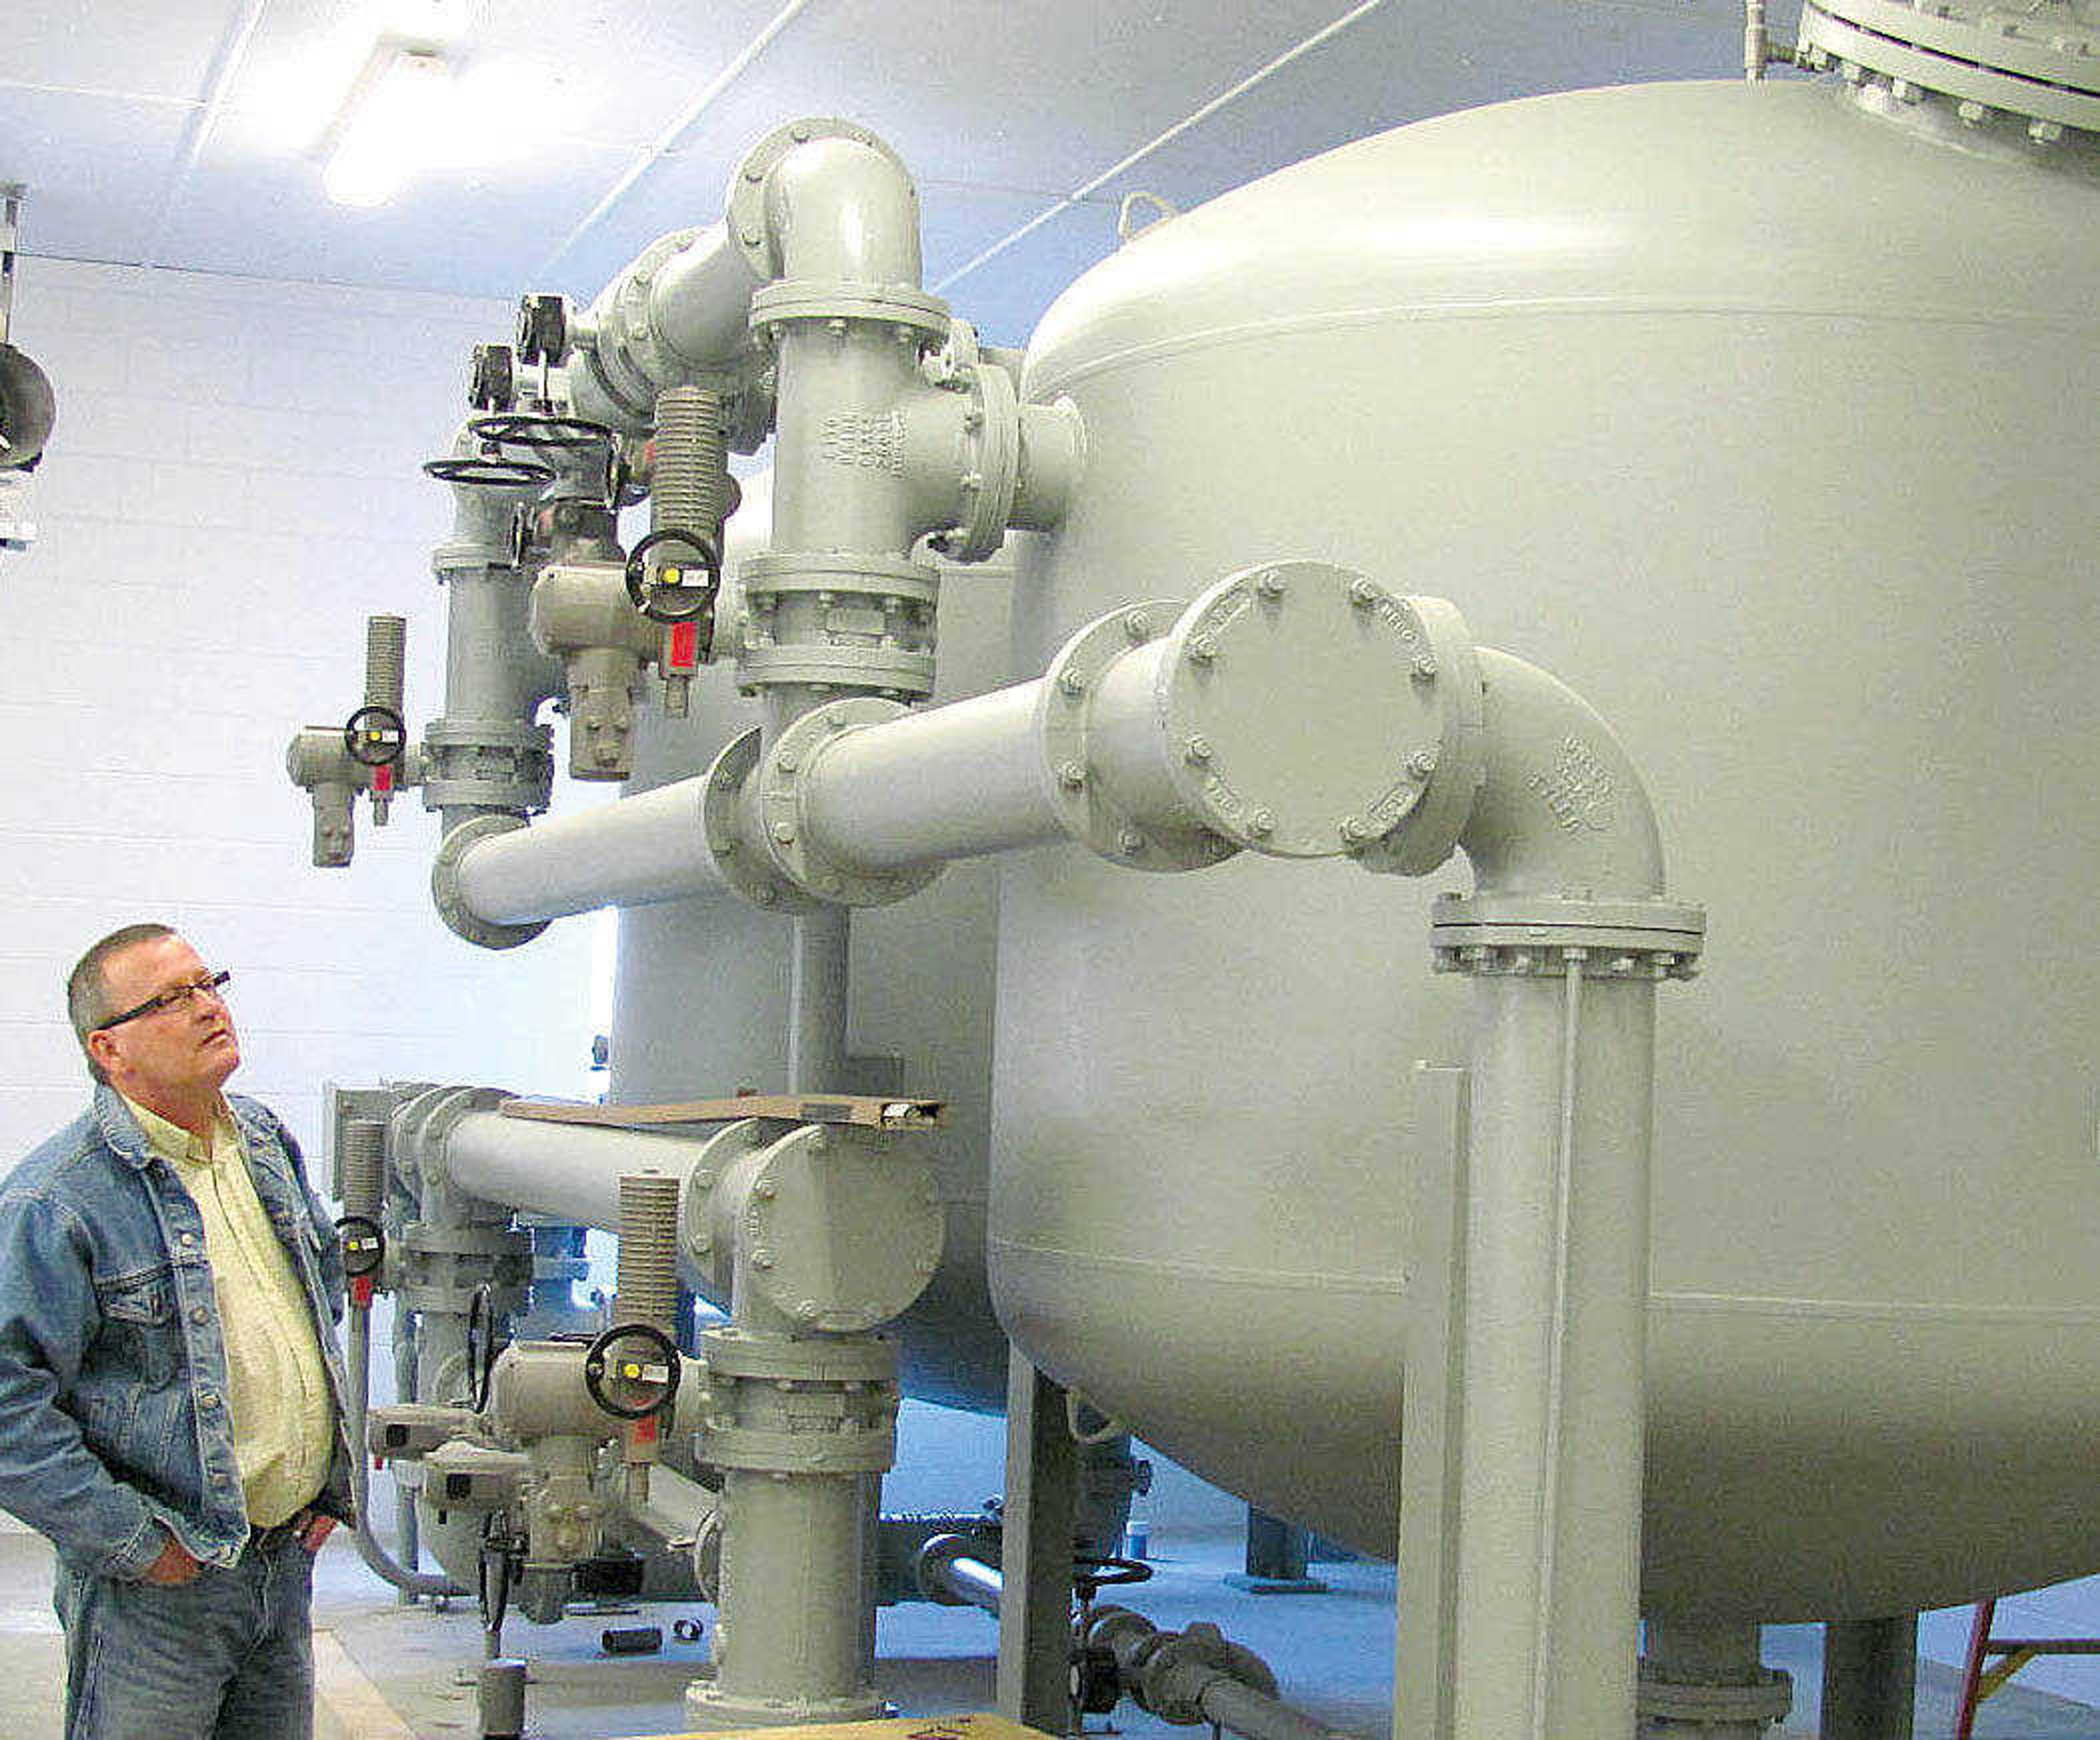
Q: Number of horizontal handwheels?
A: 3